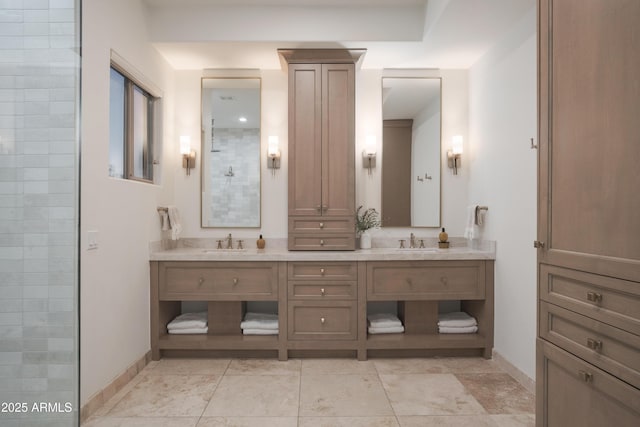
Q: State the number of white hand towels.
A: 2